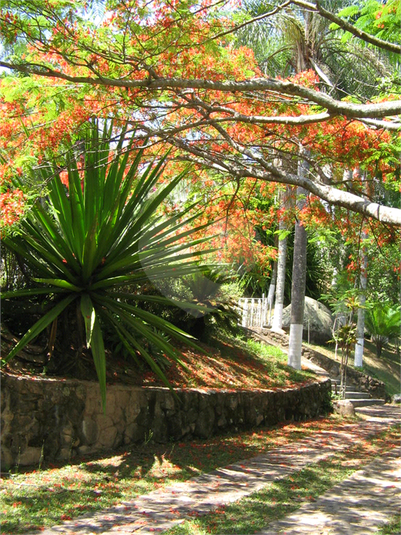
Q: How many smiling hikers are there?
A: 0